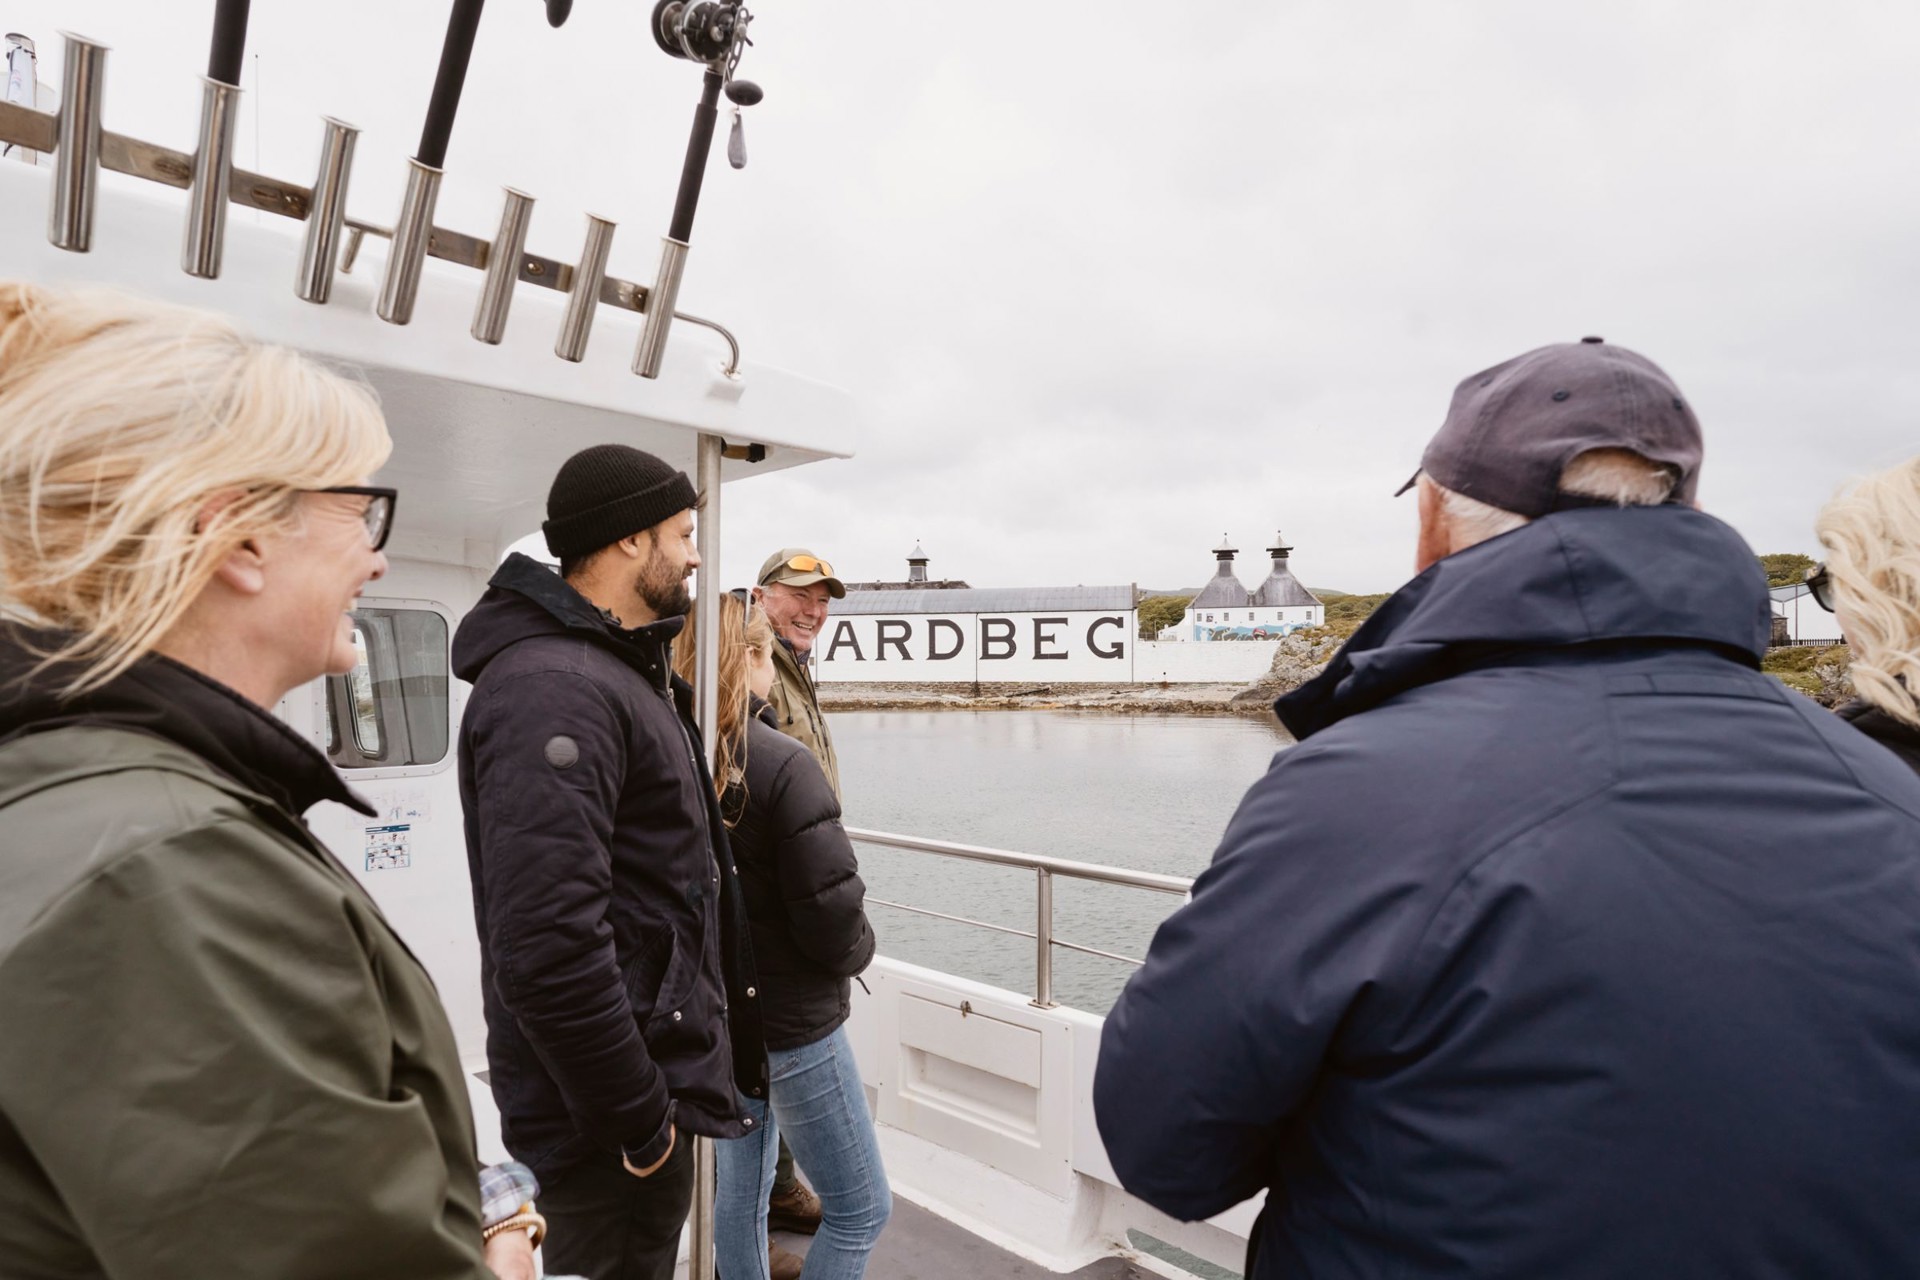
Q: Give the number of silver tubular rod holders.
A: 7